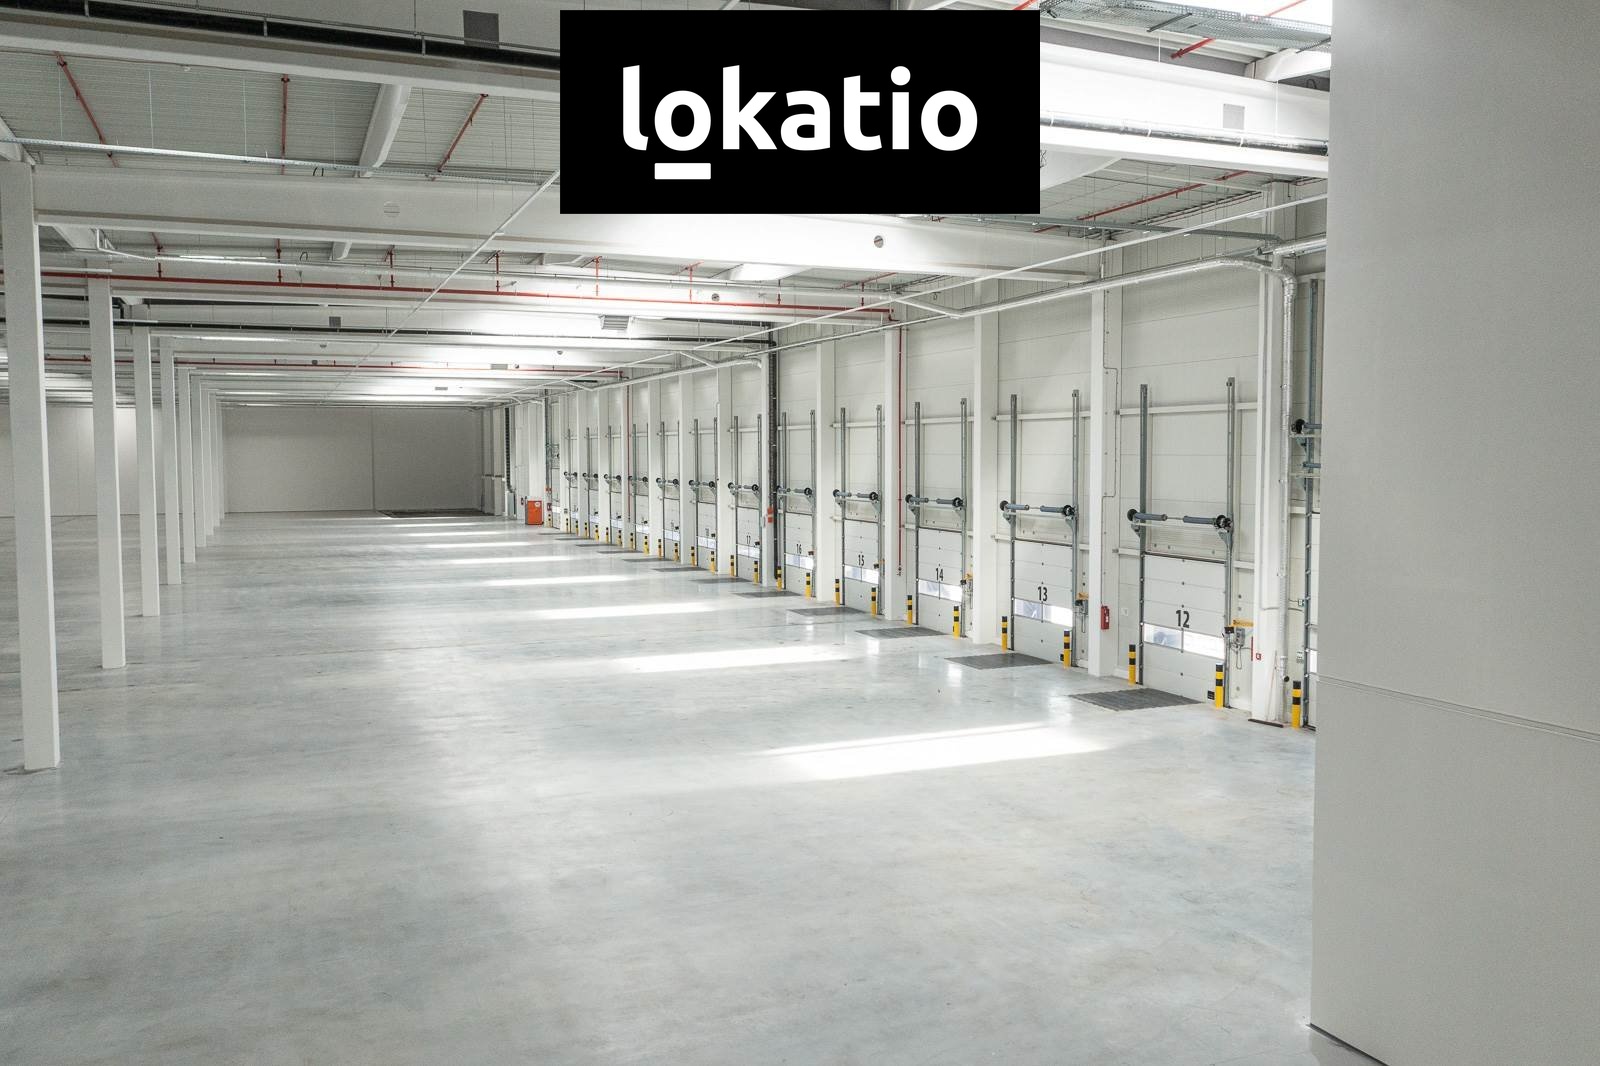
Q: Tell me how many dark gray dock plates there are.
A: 12